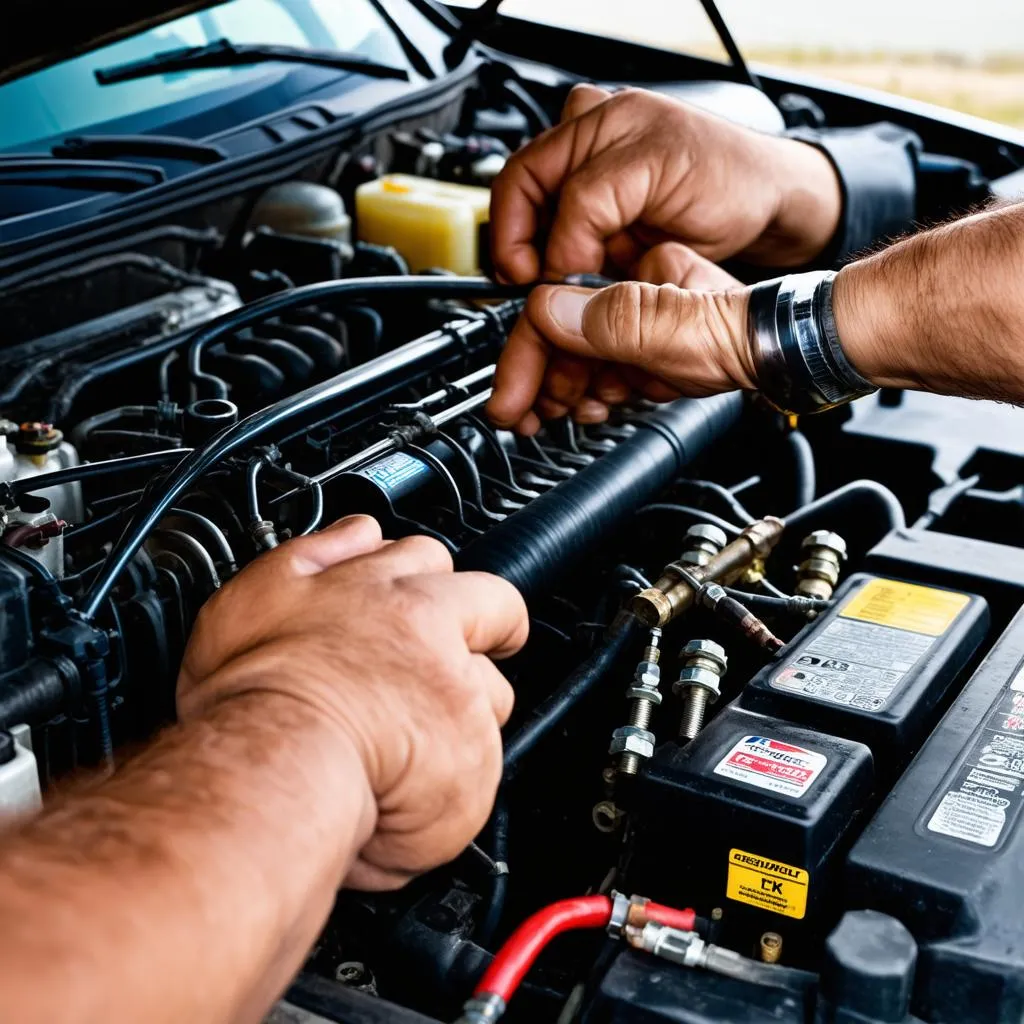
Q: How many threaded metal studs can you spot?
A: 2